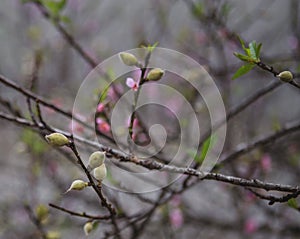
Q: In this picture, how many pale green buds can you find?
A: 8